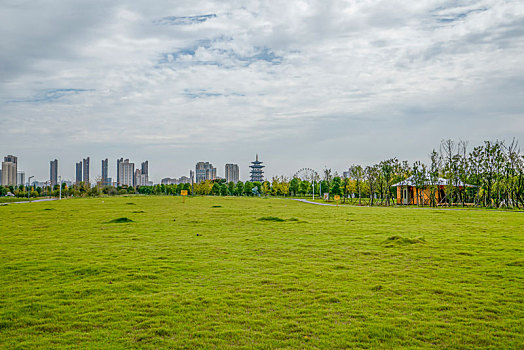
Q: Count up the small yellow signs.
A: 2